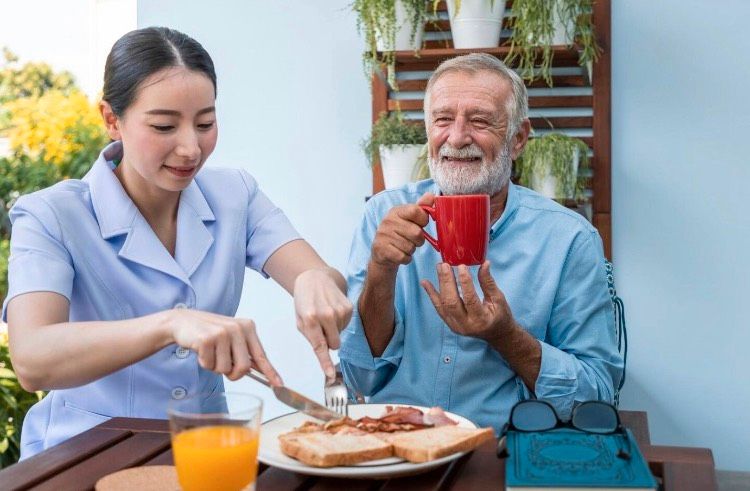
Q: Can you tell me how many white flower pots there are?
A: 5